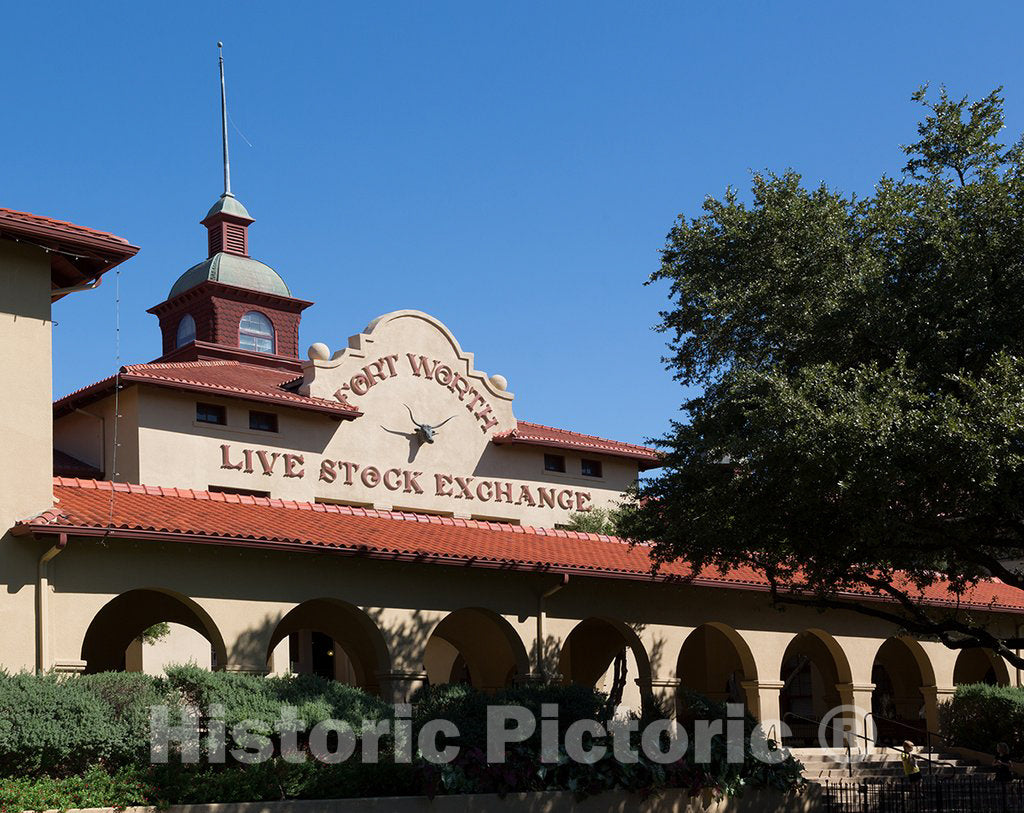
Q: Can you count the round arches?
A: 8